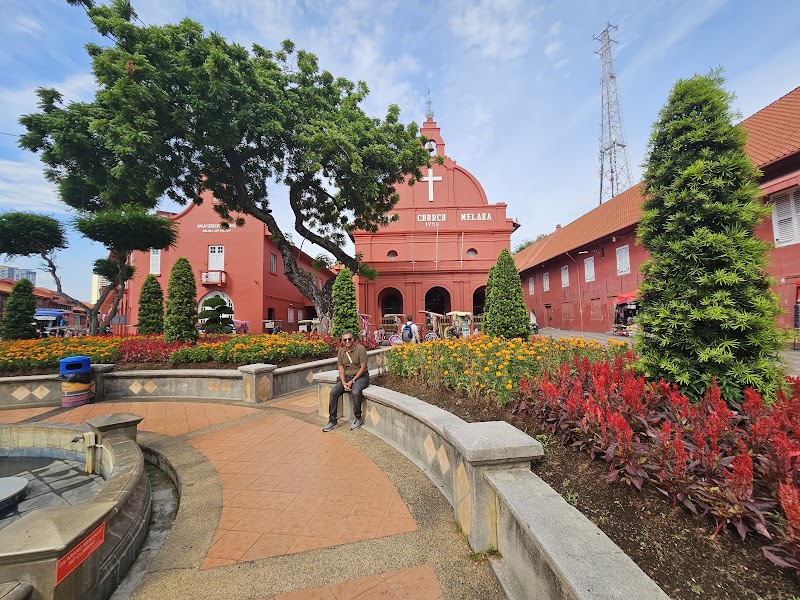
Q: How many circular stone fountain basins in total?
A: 1